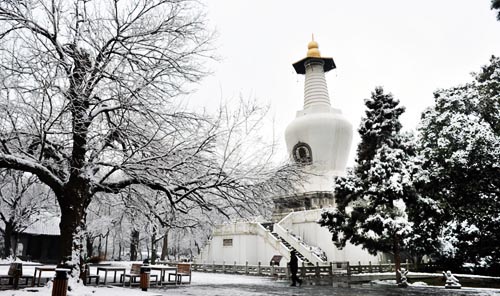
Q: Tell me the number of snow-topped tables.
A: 3